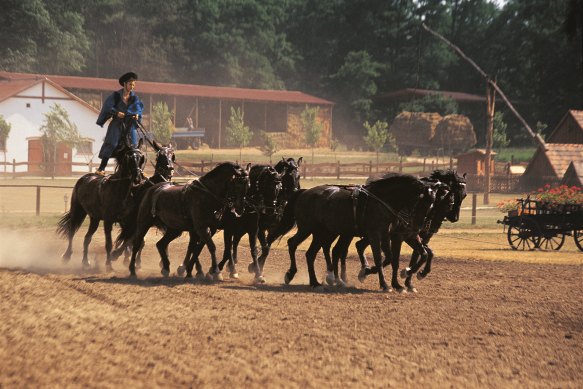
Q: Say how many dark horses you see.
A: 8